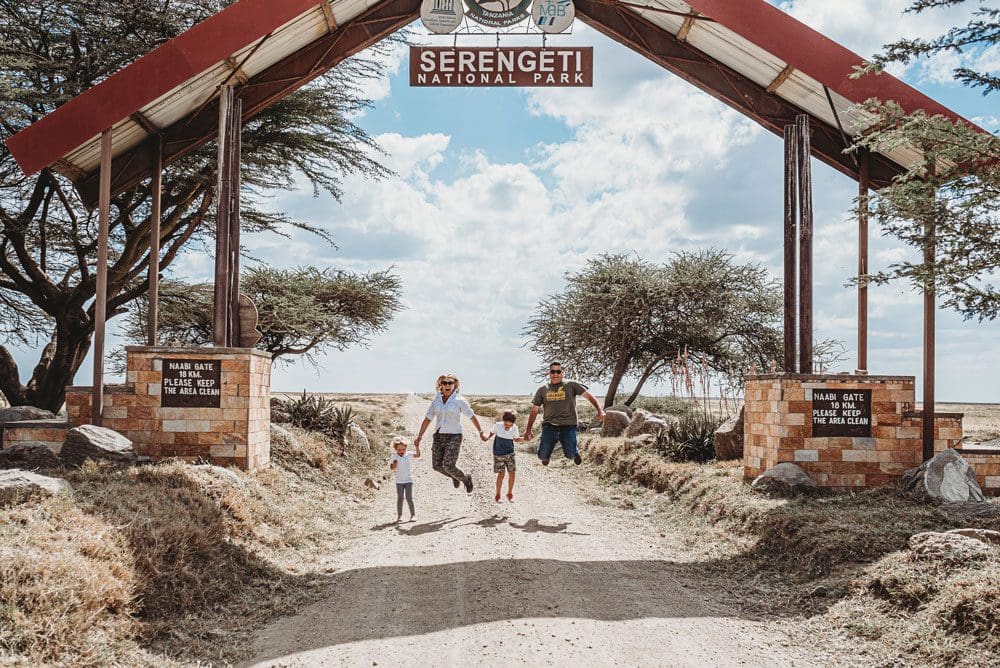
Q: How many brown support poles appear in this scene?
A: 8